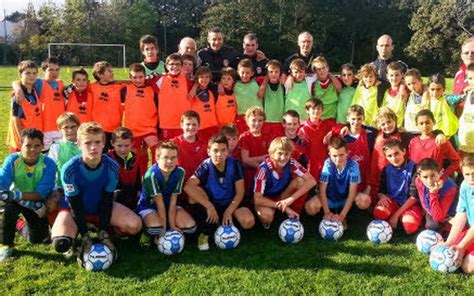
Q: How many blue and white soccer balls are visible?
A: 8